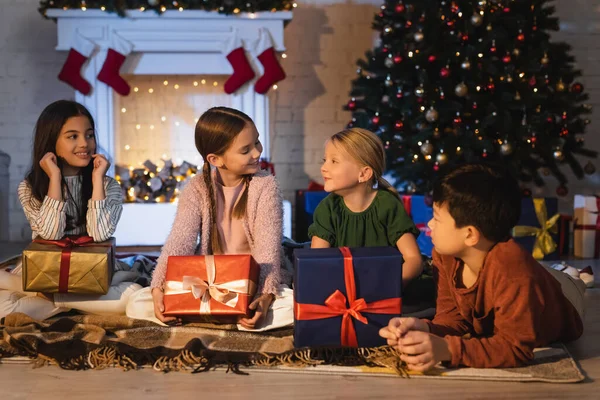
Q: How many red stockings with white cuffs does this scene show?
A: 4